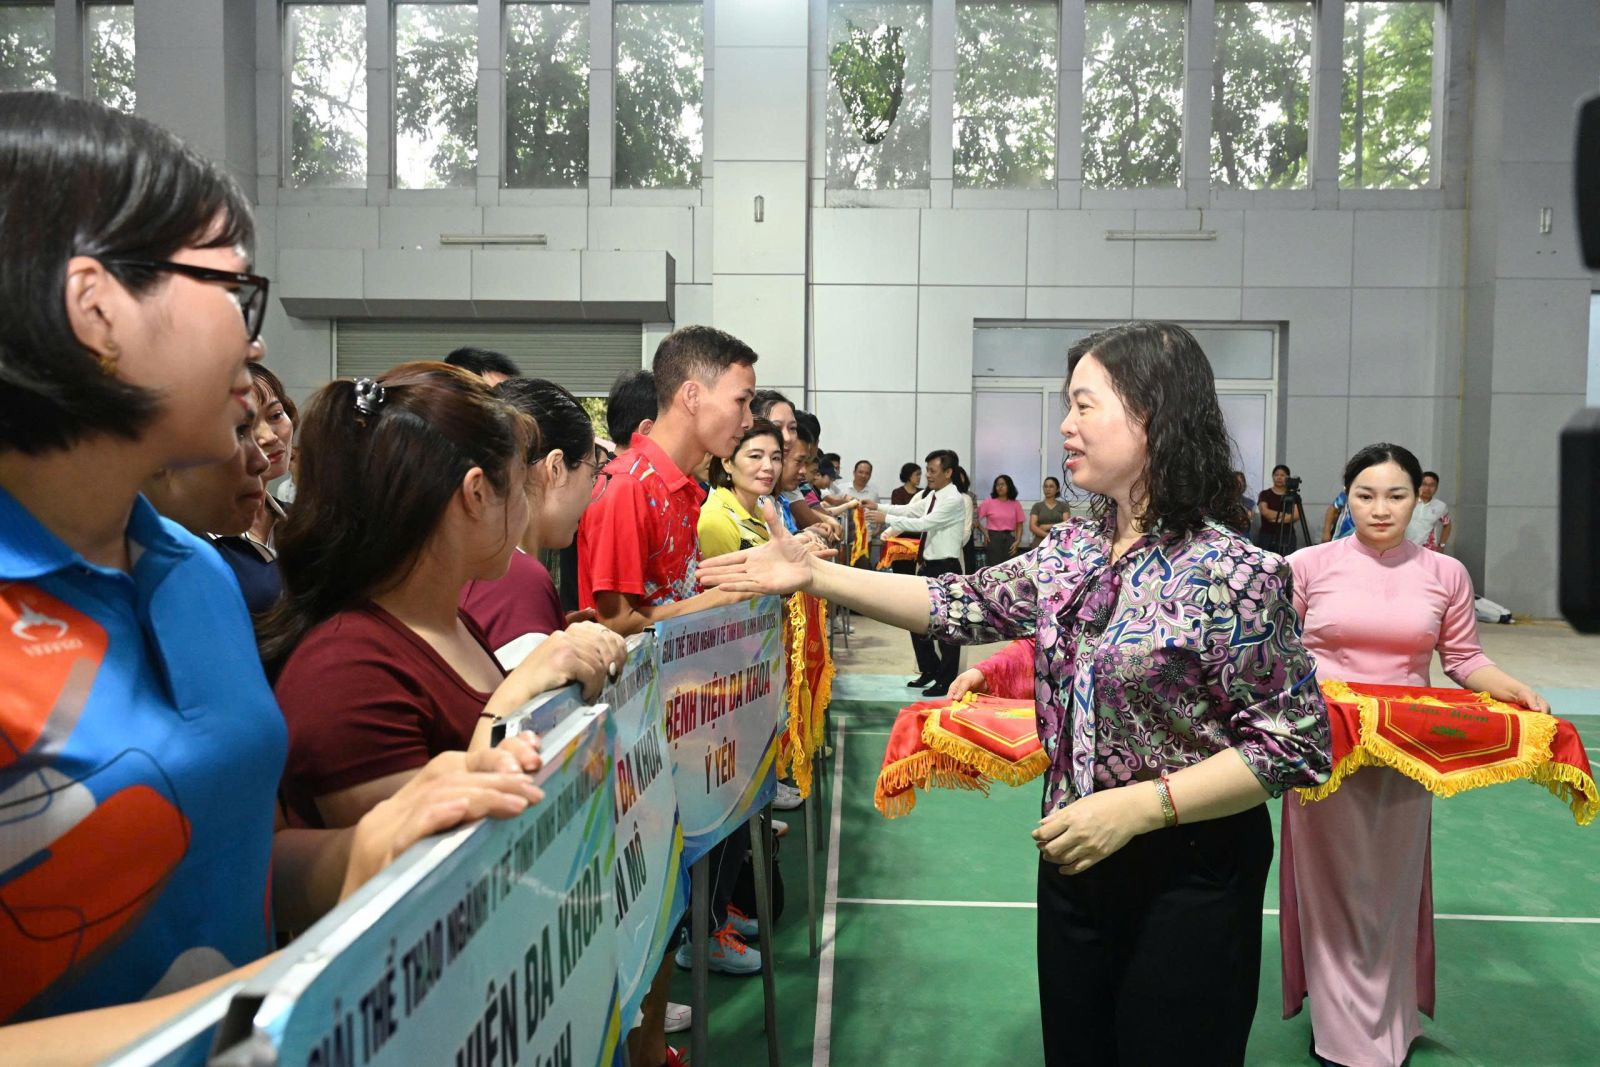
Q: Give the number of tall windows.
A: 11